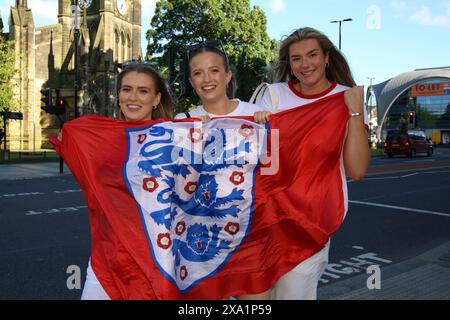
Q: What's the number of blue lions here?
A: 3